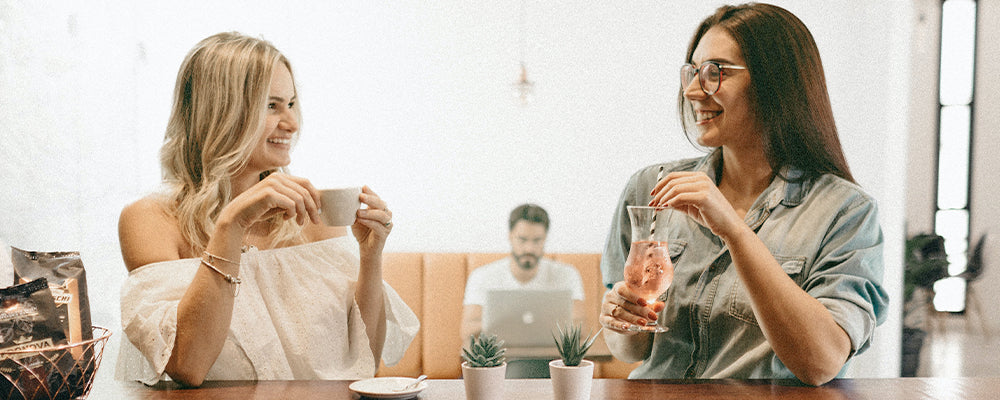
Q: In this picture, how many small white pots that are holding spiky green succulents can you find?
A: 2